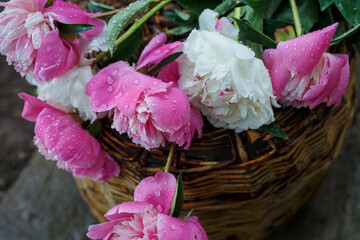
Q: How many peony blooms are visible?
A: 7